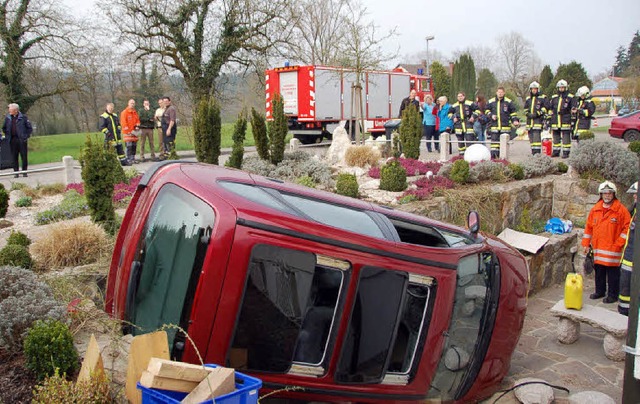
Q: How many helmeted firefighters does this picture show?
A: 5